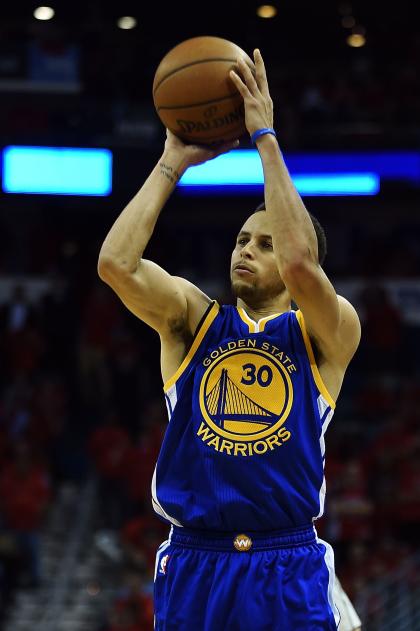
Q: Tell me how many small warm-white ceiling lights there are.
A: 4